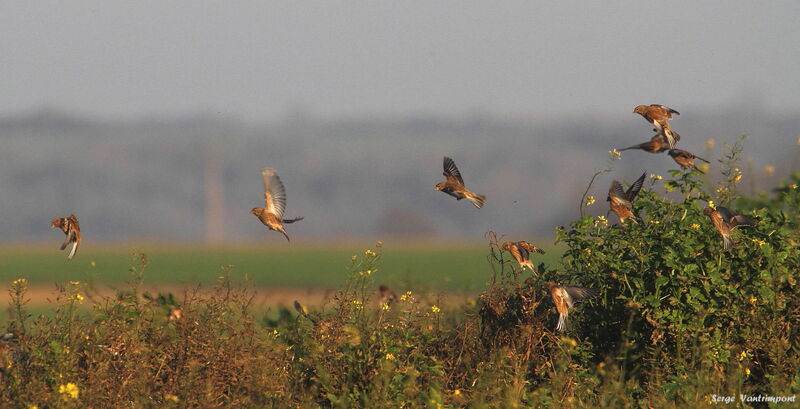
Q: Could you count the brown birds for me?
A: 10